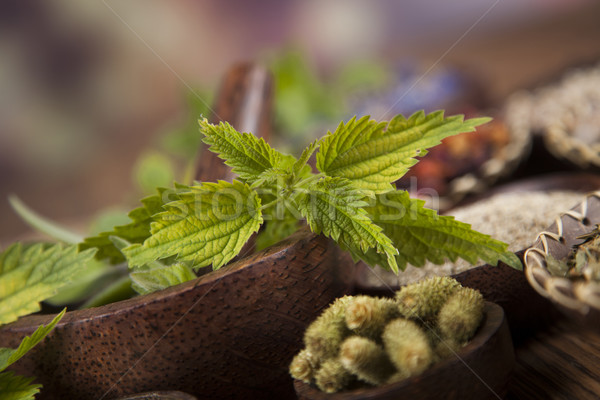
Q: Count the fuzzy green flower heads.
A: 8